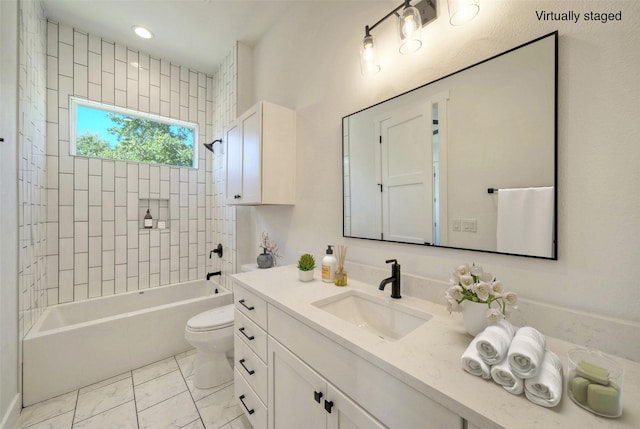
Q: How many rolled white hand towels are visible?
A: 5